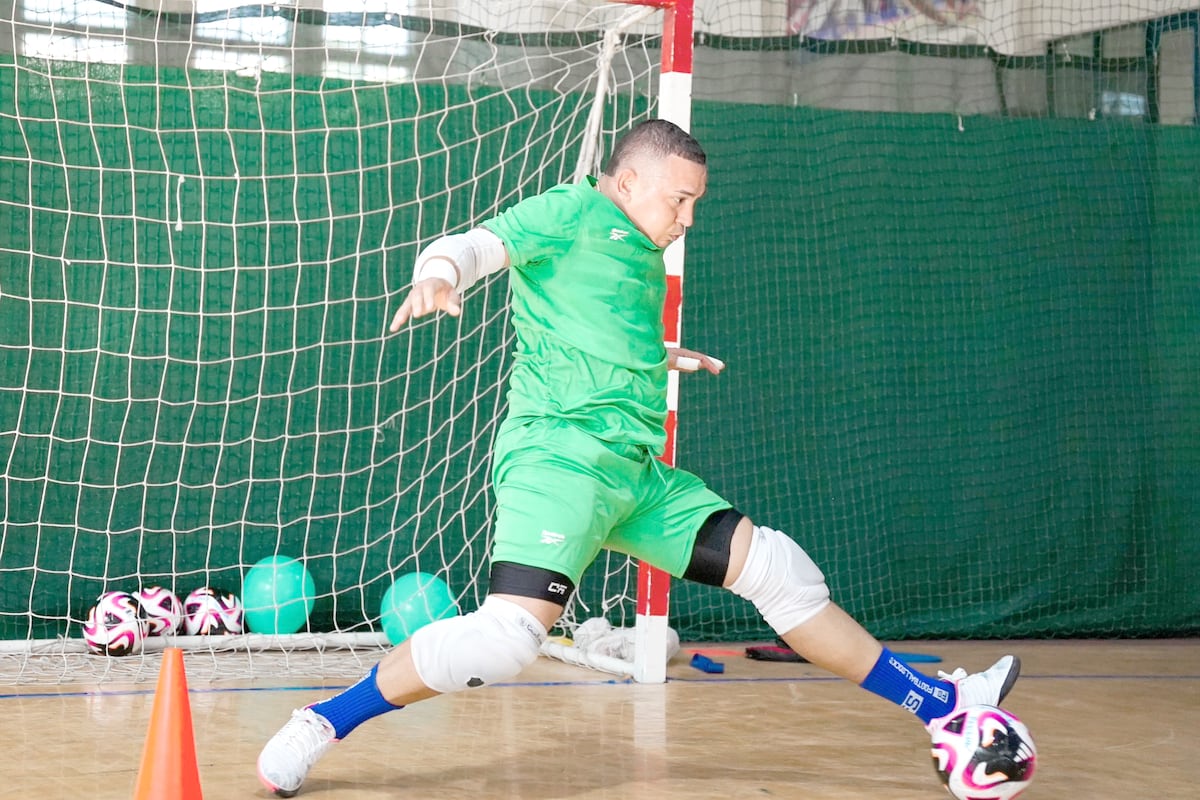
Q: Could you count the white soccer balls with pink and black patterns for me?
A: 4